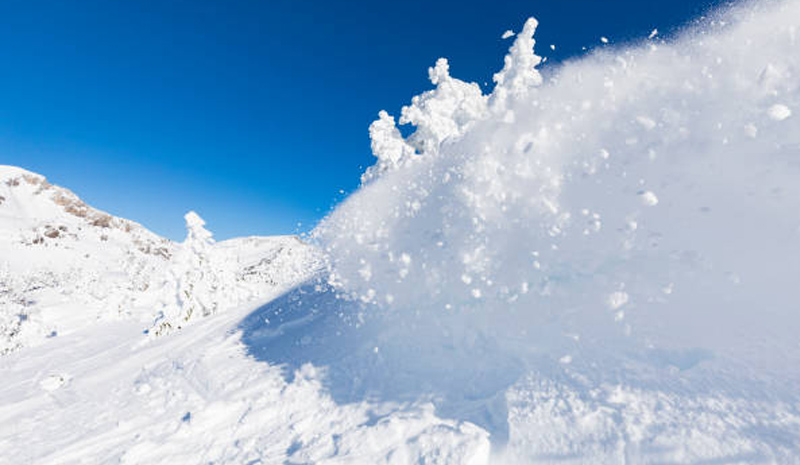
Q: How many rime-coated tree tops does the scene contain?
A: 4